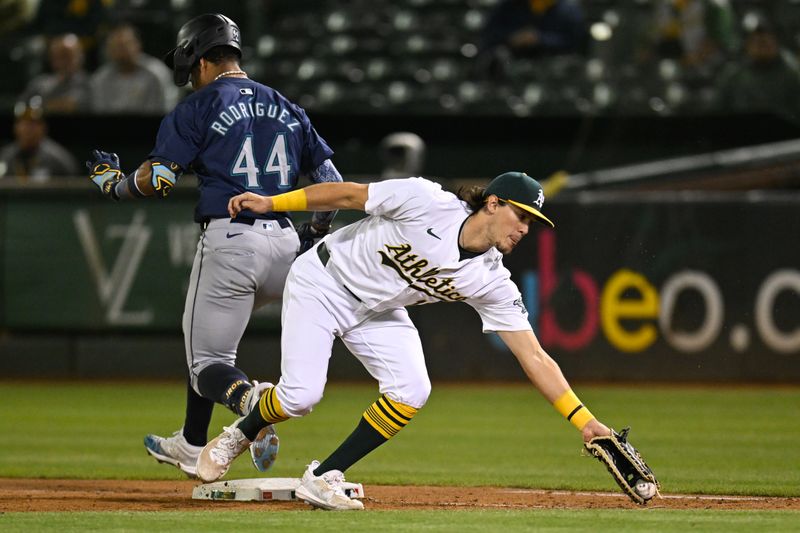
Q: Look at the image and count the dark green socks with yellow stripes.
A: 2